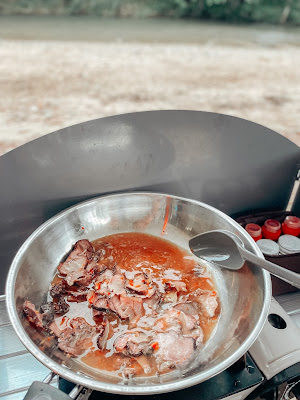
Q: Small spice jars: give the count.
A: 5